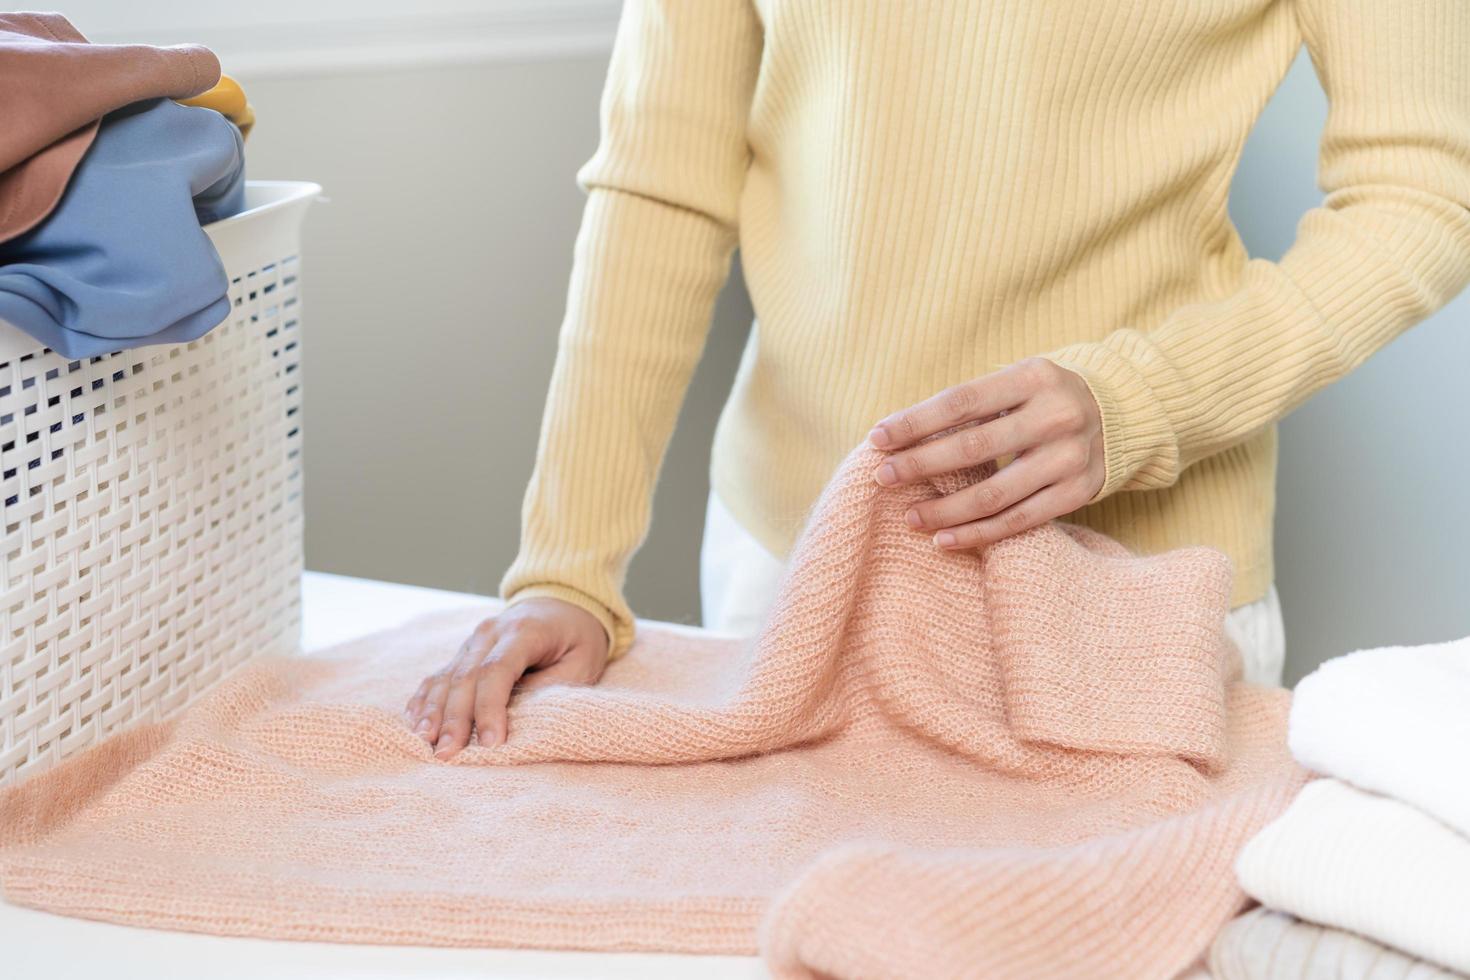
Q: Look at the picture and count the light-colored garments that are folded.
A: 3